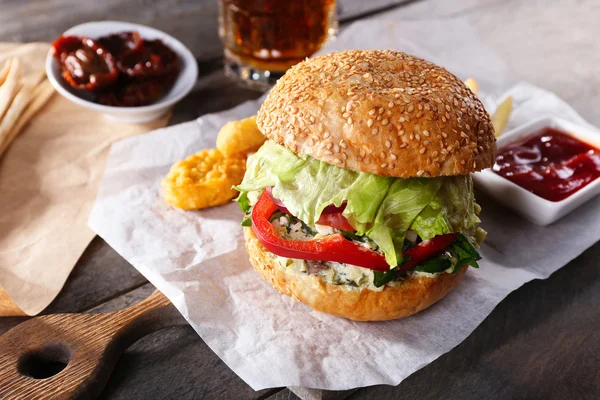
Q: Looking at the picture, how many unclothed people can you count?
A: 0